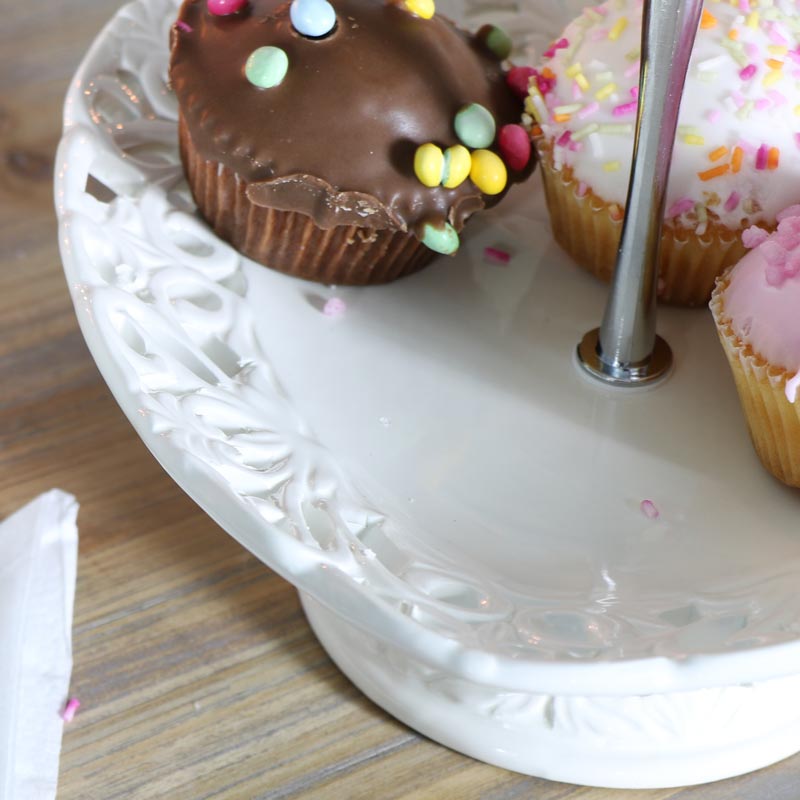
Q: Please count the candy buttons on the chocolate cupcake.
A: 12